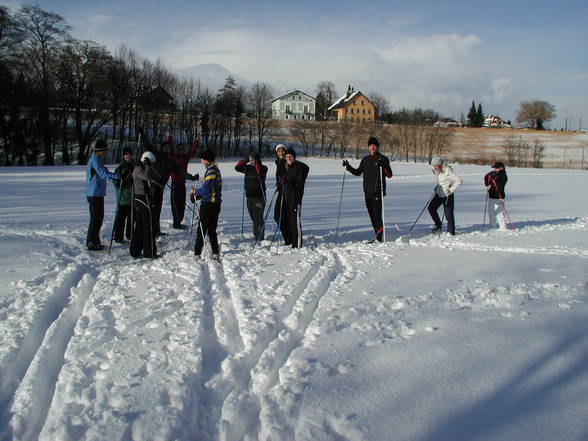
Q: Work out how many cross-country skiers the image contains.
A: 12